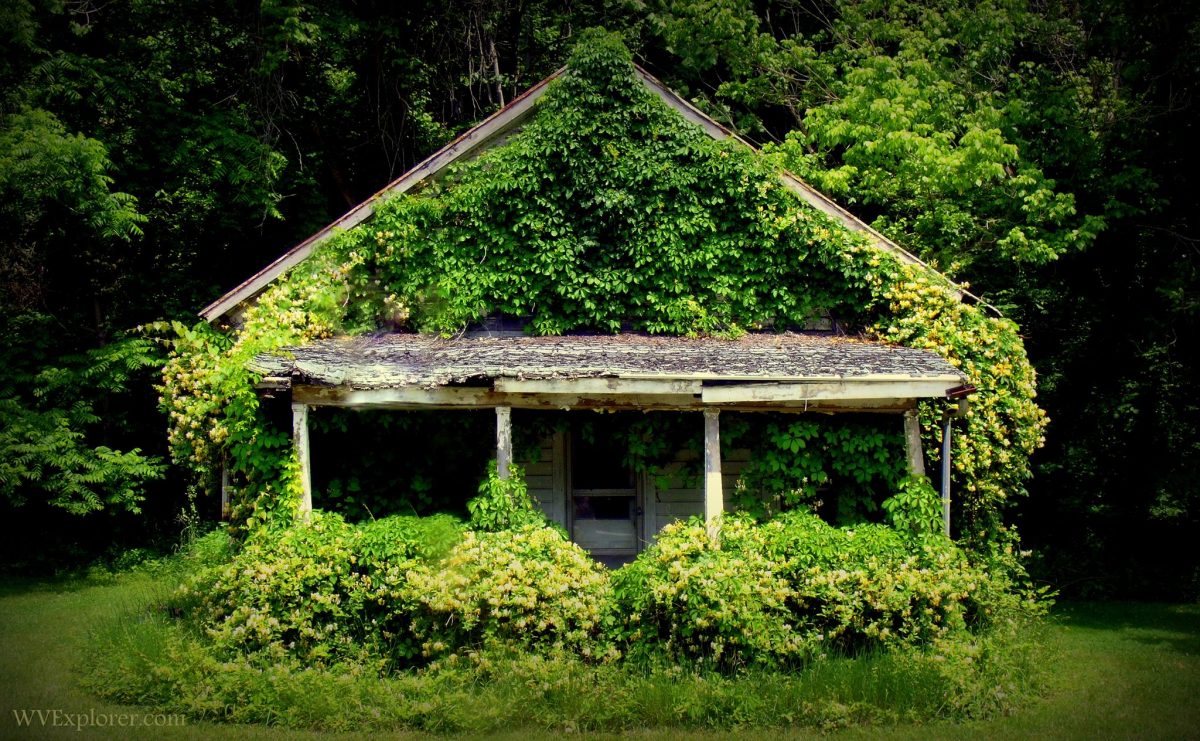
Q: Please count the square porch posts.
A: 4